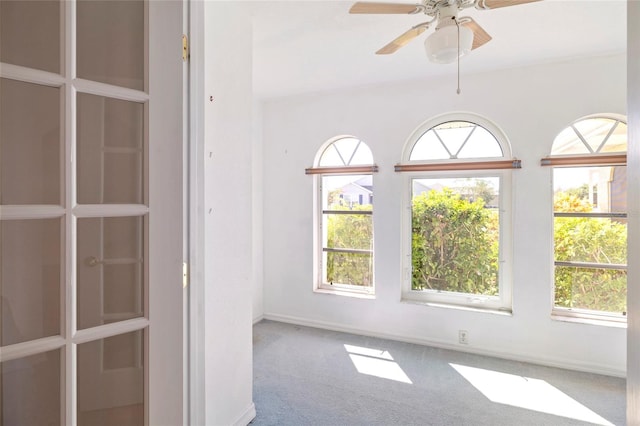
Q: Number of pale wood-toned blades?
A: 4